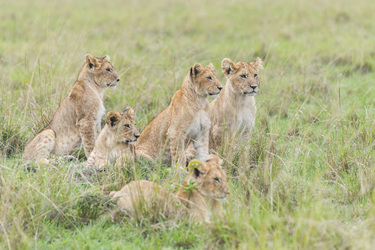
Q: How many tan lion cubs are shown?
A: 5